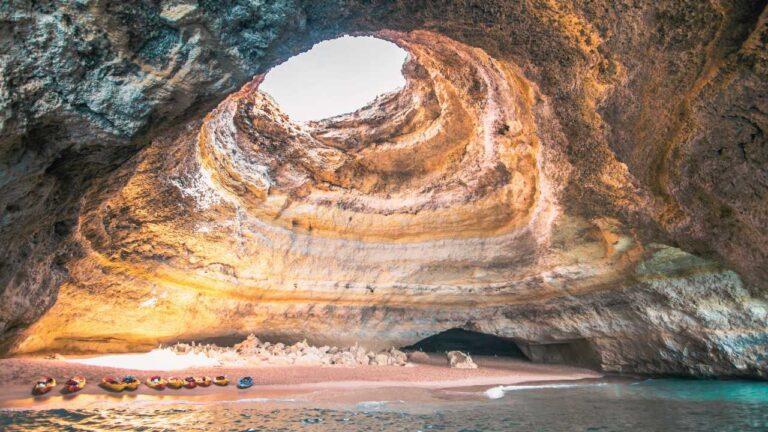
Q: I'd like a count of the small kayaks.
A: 10